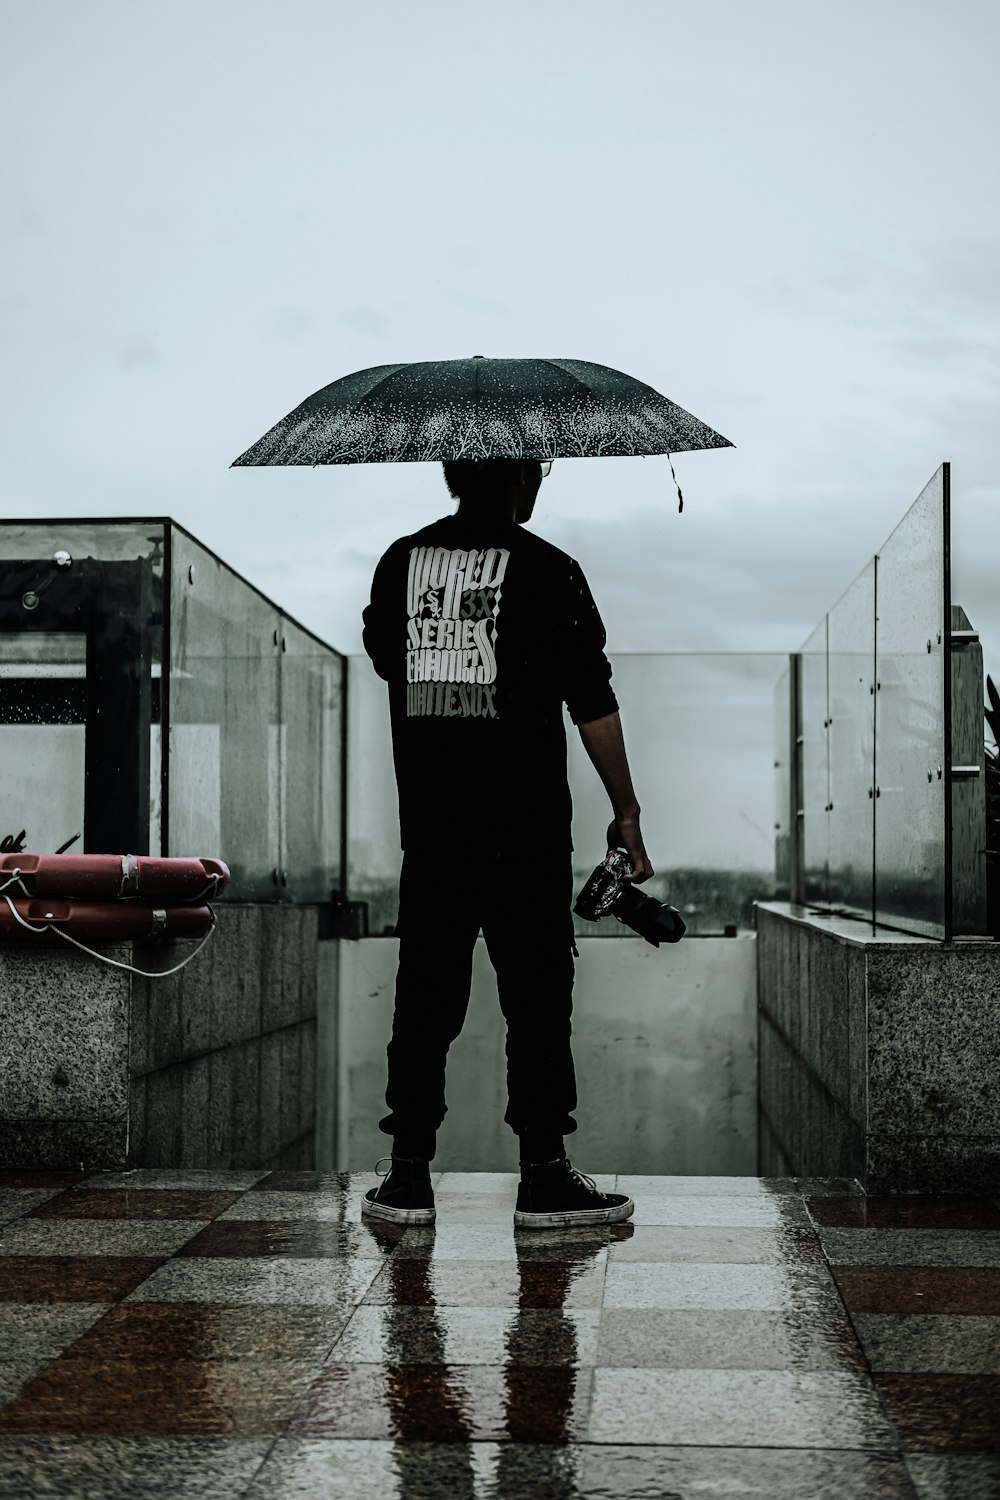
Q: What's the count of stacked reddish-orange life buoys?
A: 2